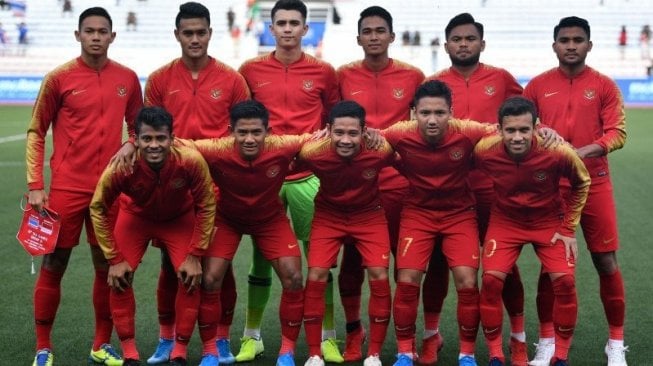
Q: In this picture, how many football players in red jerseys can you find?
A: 11